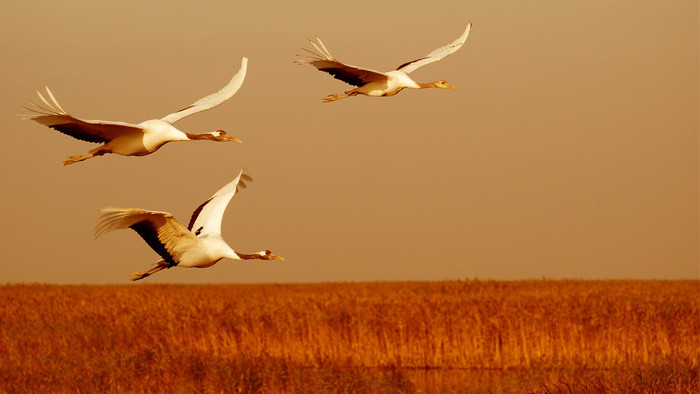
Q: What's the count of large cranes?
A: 3